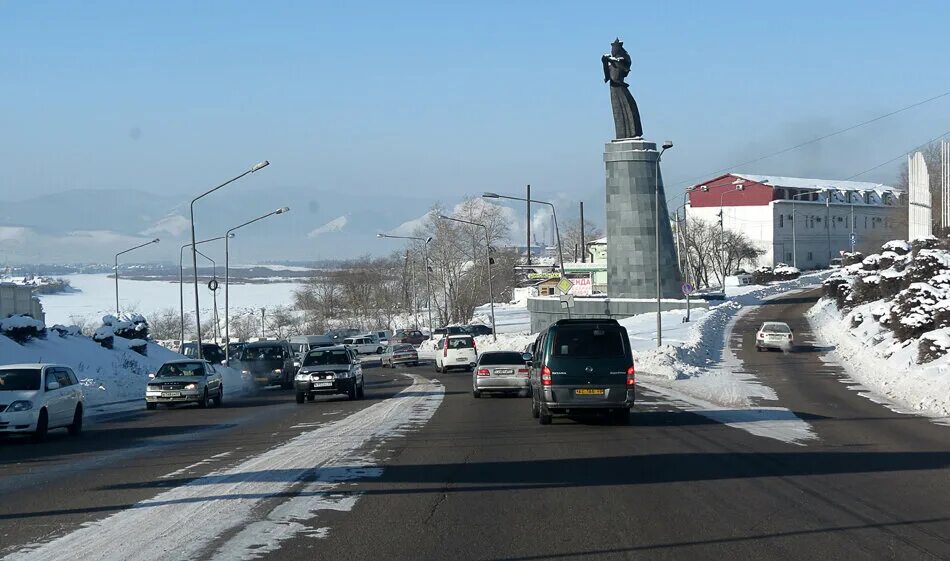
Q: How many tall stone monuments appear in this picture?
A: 1